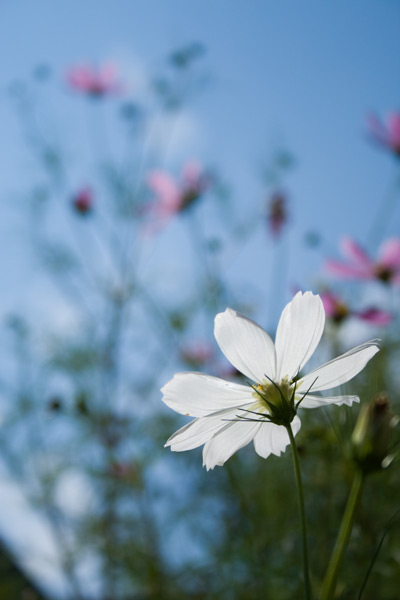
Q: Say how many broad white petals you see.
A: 8